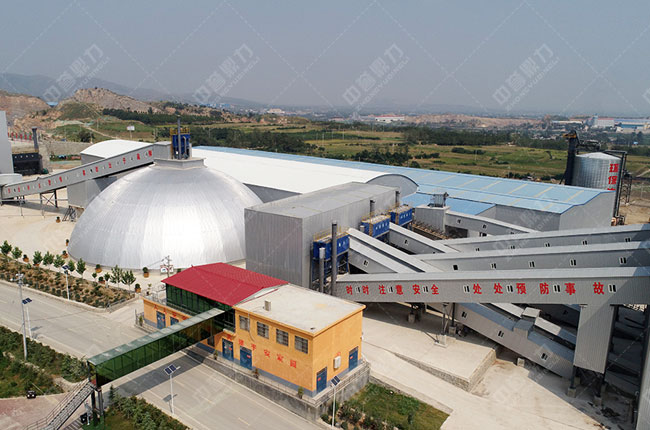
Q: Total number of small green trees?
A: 11